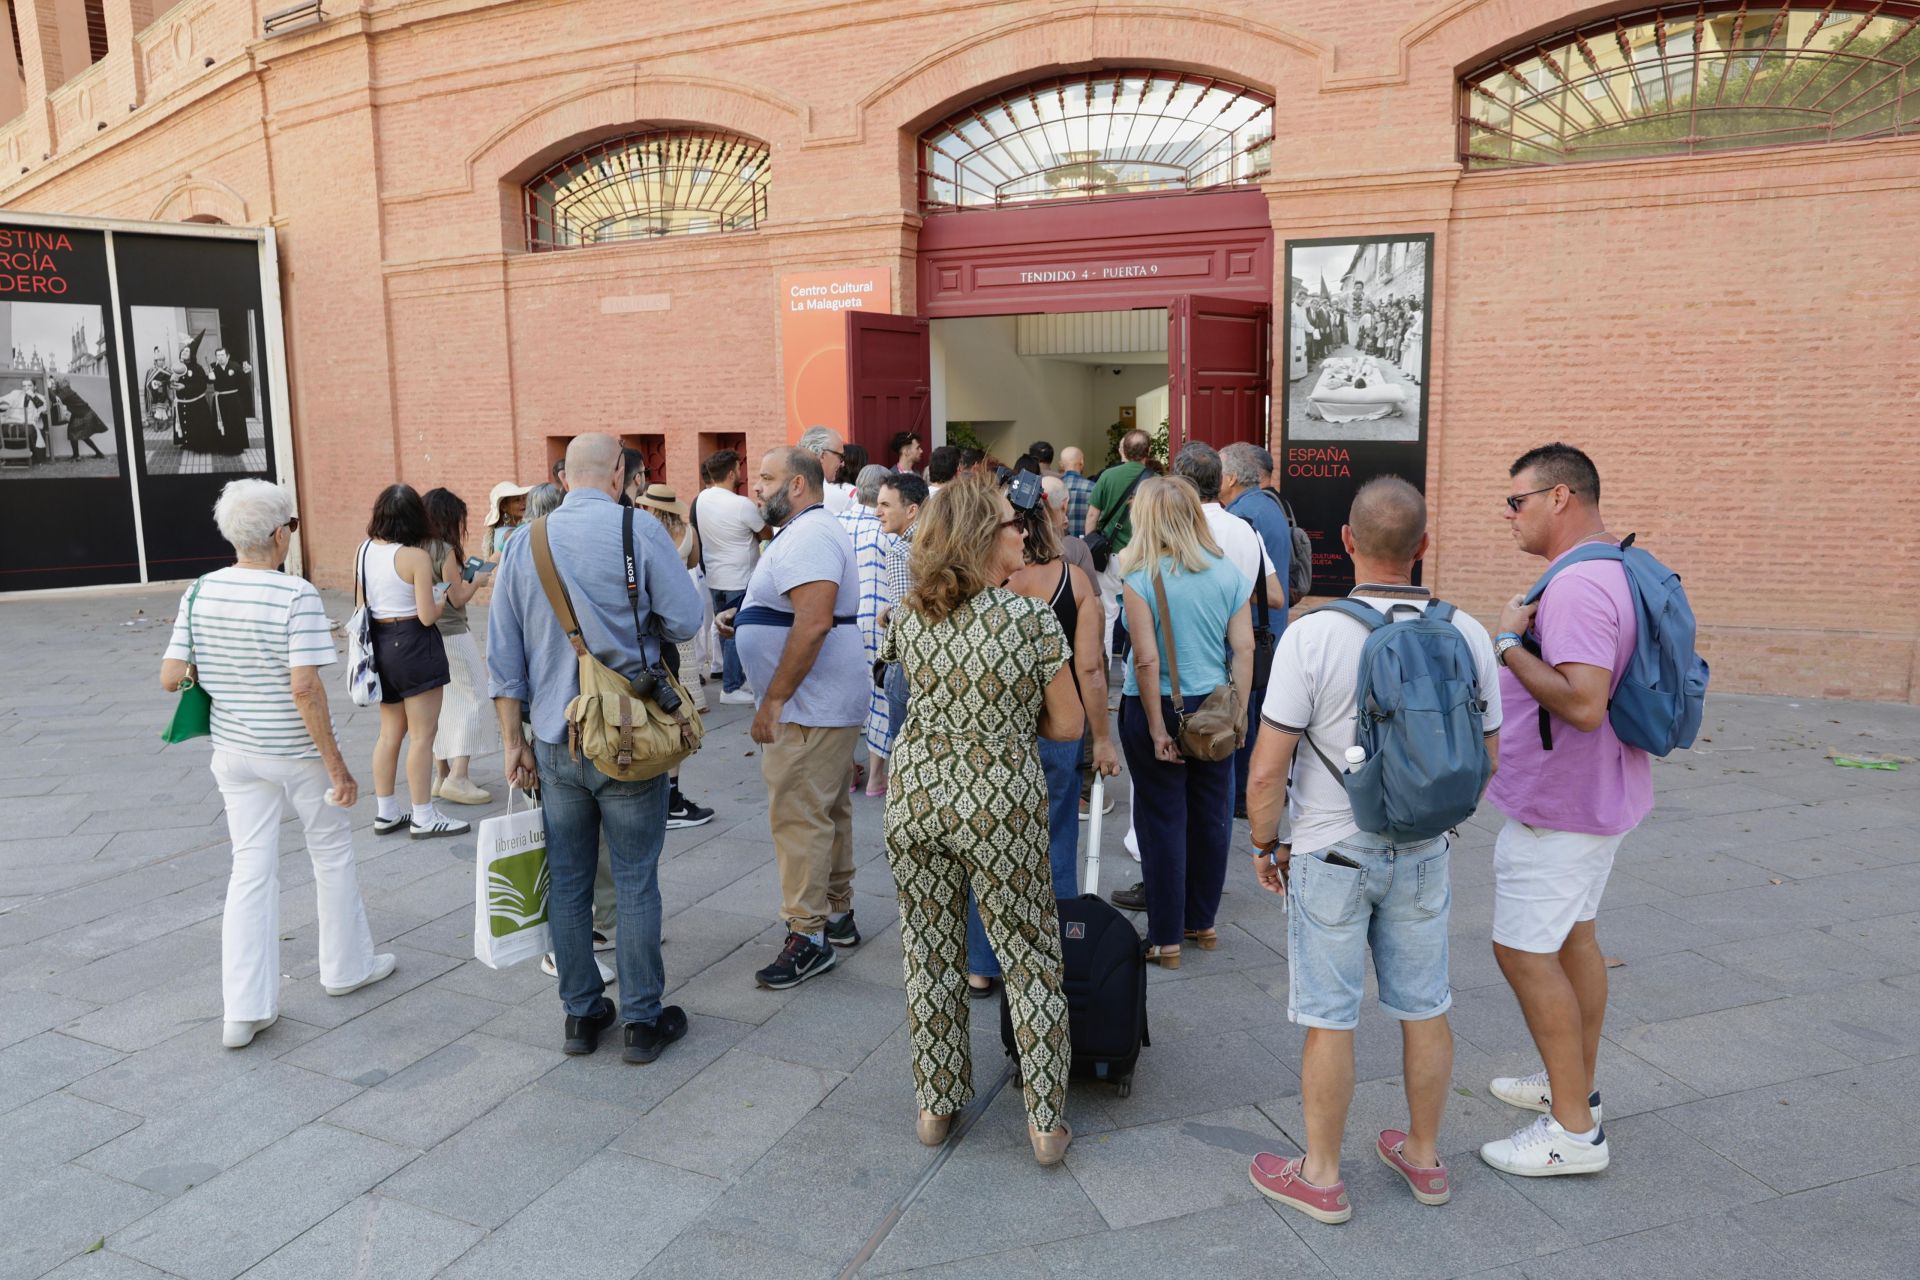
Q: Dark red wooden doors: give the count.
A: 2